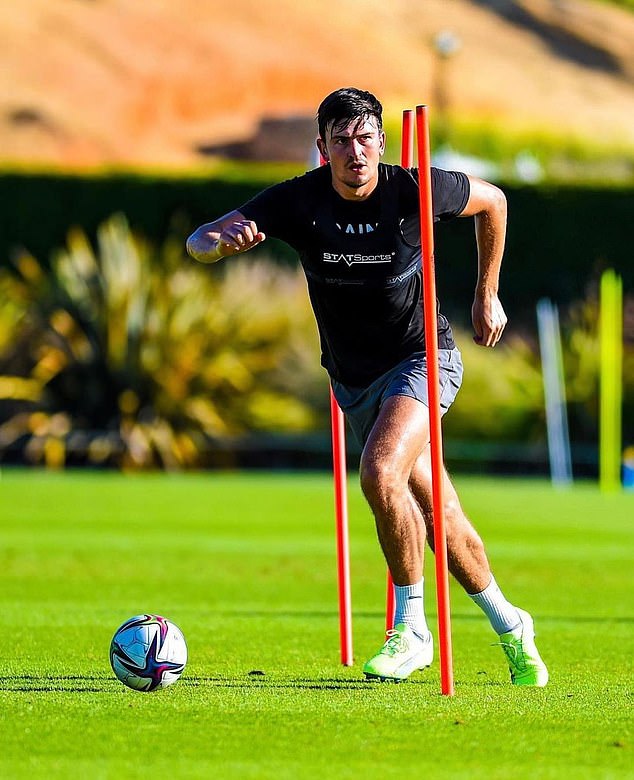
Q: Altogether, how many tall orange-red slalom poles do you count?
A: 3